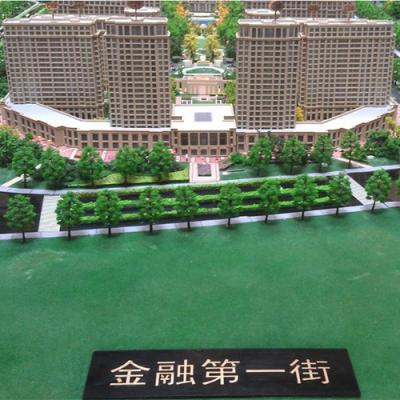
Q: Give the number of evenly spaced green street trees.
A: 10